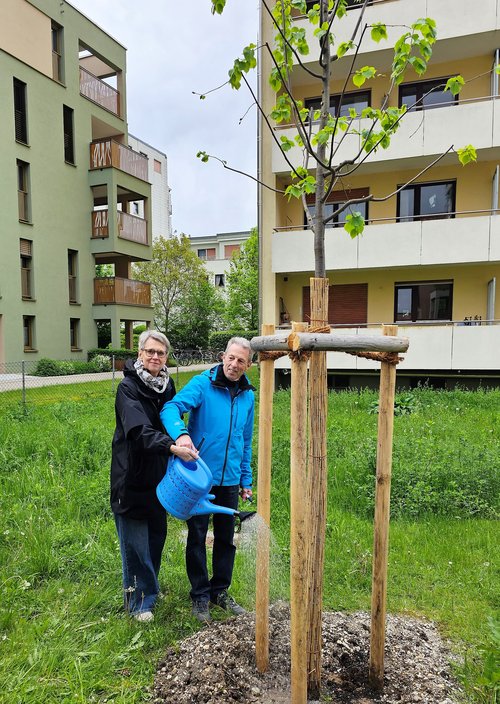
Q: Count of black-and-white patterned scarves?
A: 1